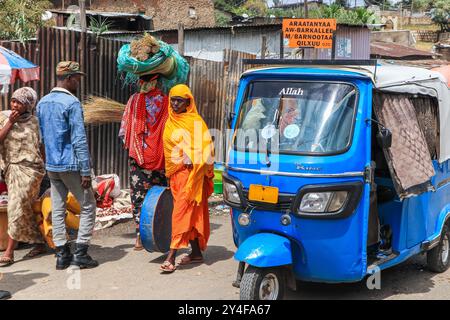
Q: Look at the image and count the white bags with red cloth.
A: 1